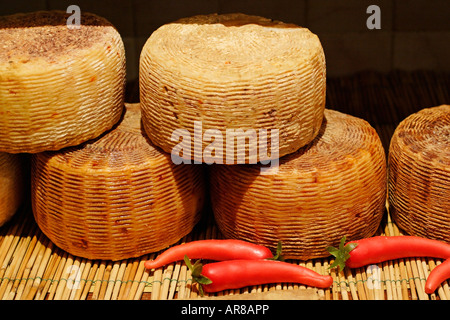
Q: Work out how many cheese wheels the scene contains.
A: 6